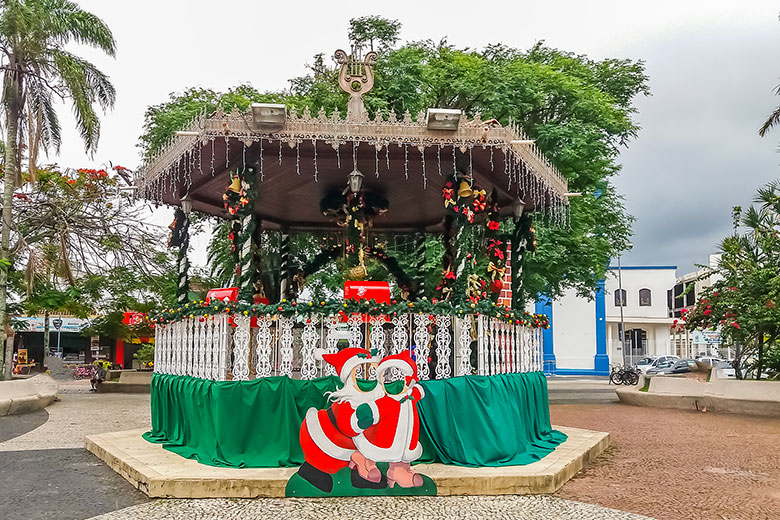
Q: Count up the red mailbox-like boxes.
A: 2